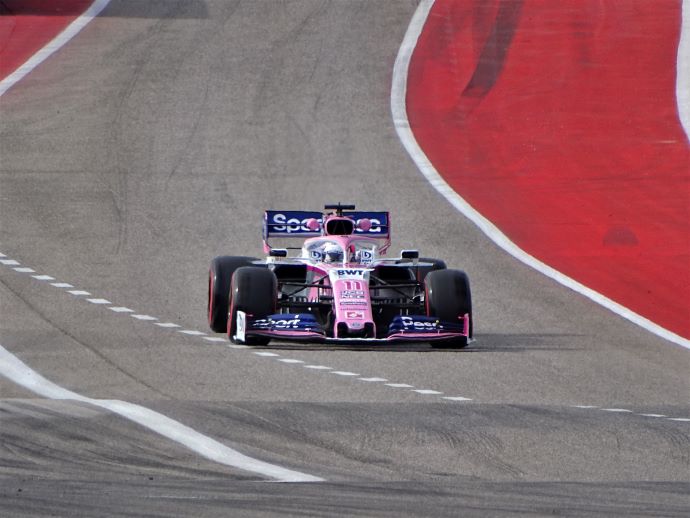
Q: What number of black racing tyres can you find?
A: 4